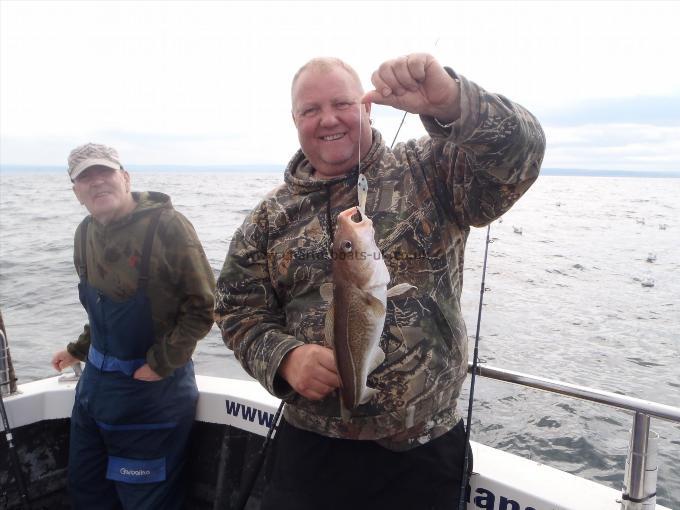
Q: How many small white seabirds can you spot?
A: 7